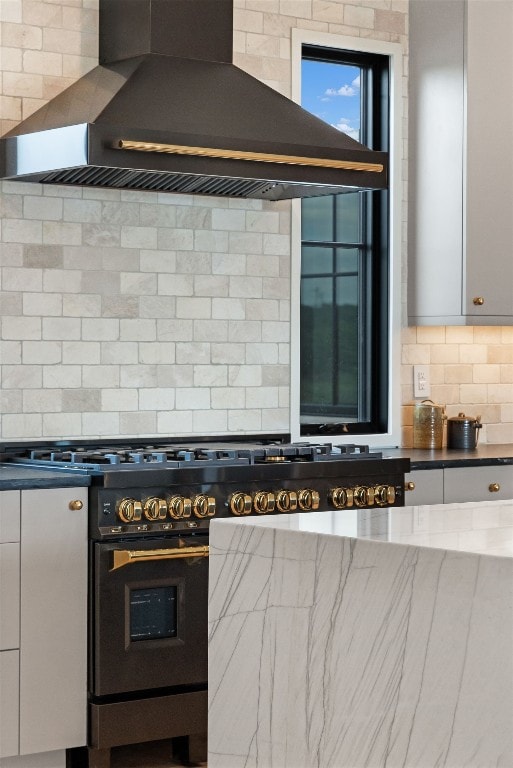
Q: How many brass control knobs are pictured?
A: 11